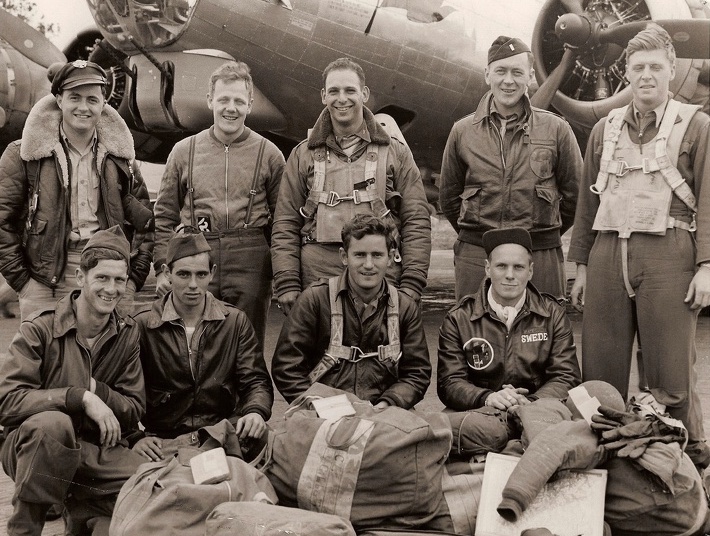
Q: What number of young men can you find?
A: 9